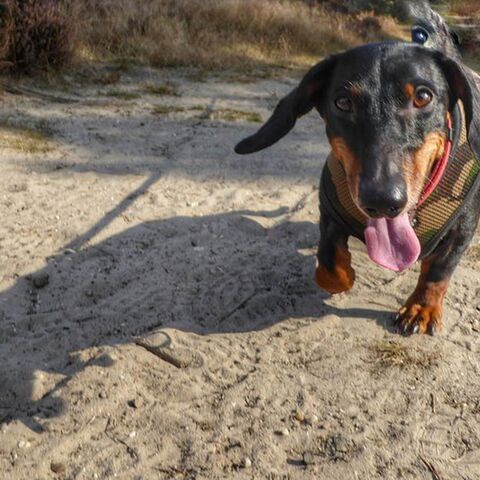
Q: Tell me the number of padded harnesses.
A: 1